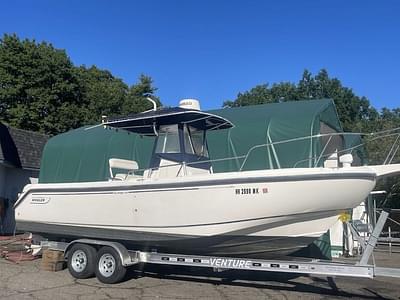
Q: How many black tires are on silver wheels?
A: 2